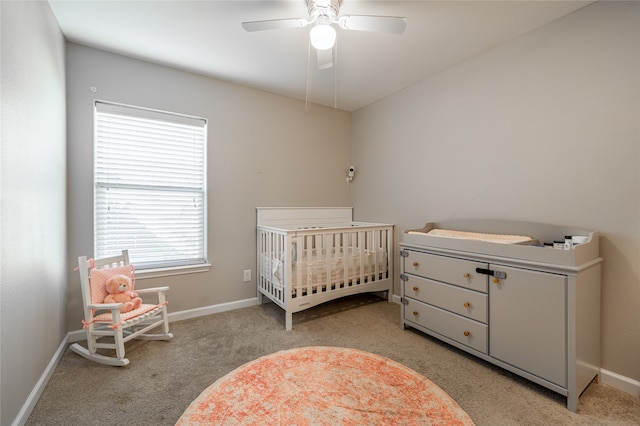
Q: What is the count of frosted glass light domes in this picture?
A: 1